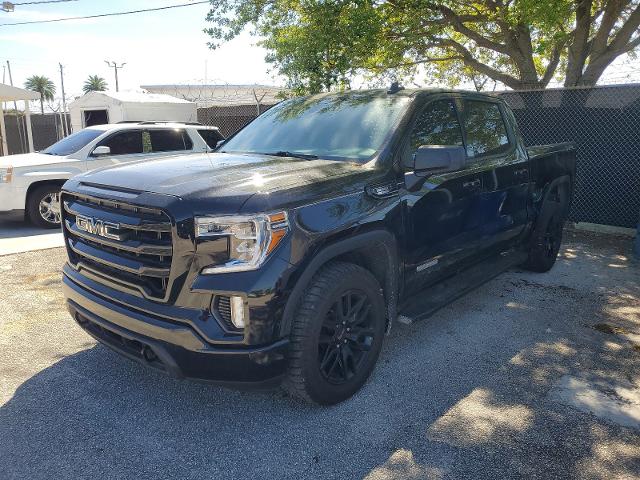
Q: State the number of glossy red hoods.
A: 0